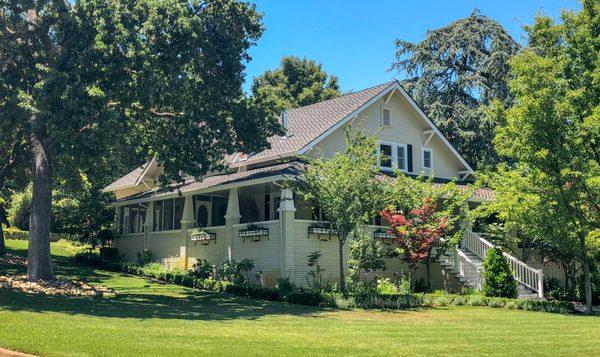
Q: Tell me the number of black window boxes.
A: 4